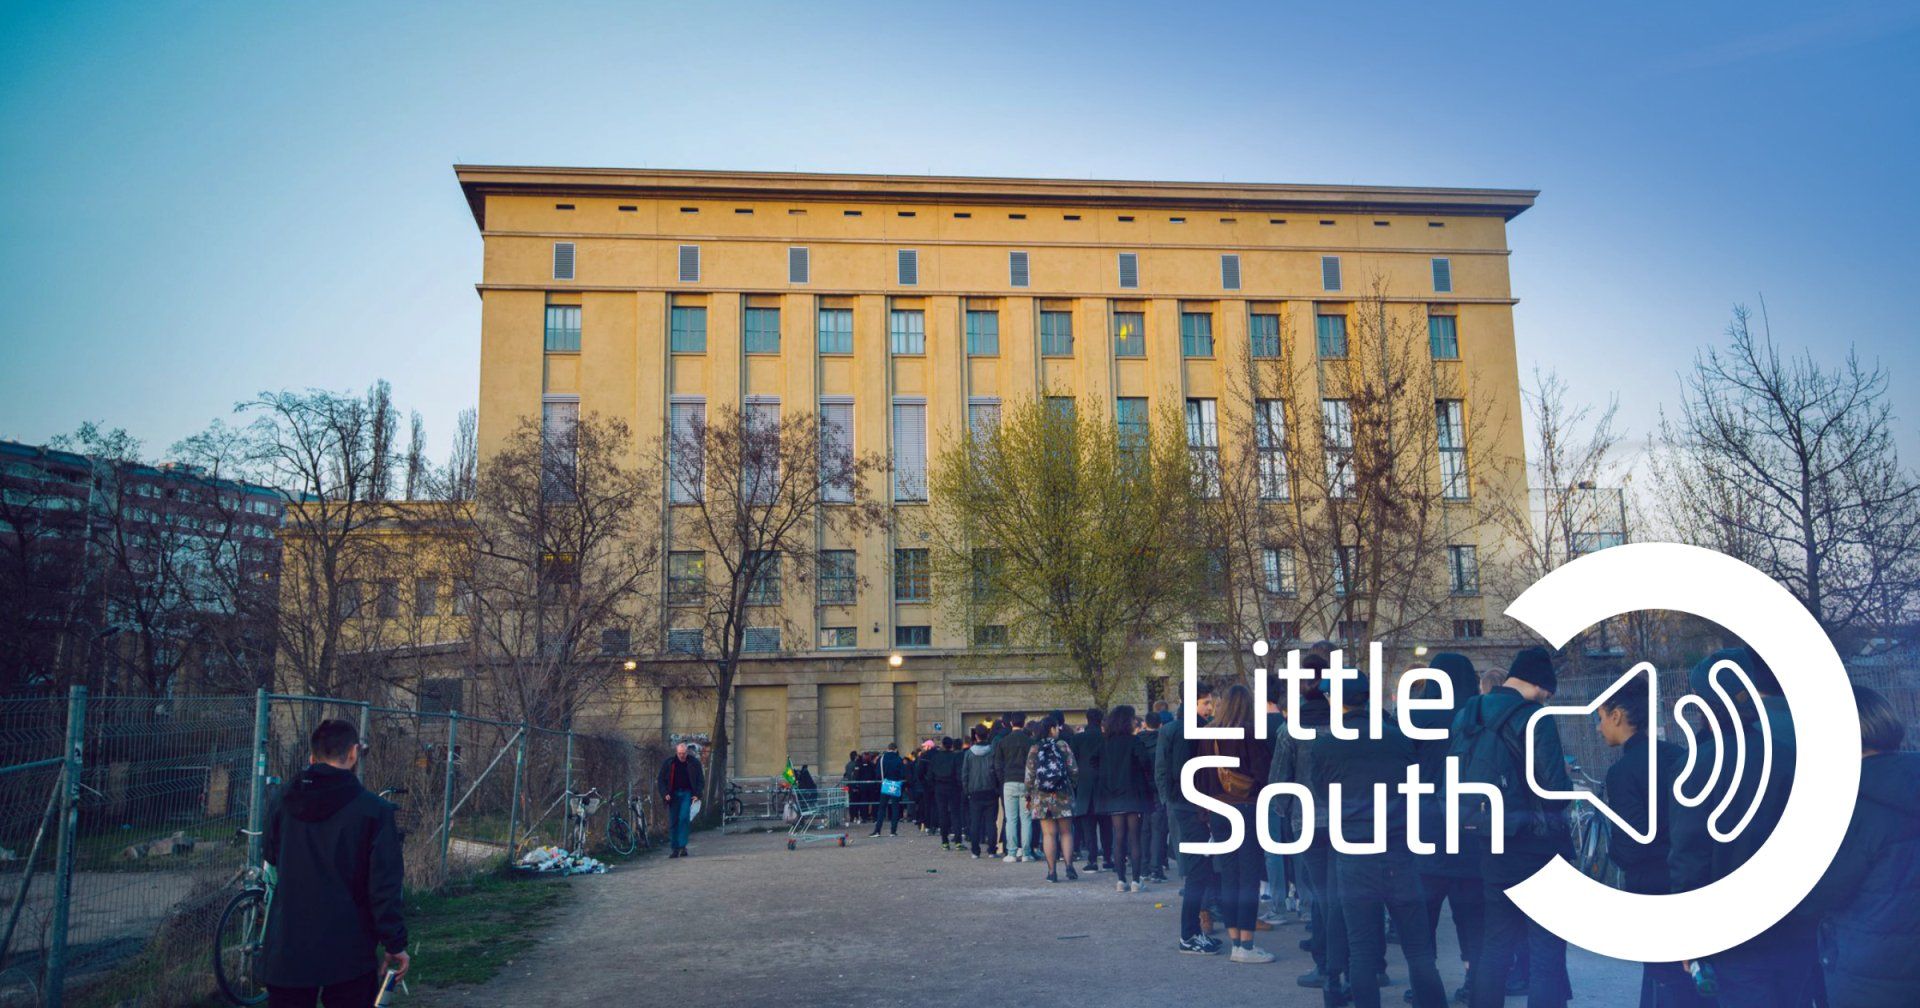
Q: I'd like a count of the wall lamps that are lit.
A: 4